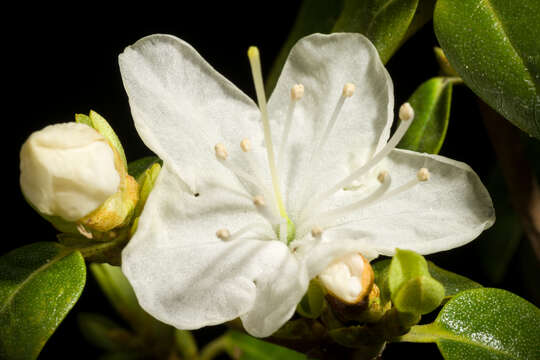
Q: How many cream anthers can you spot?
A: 10